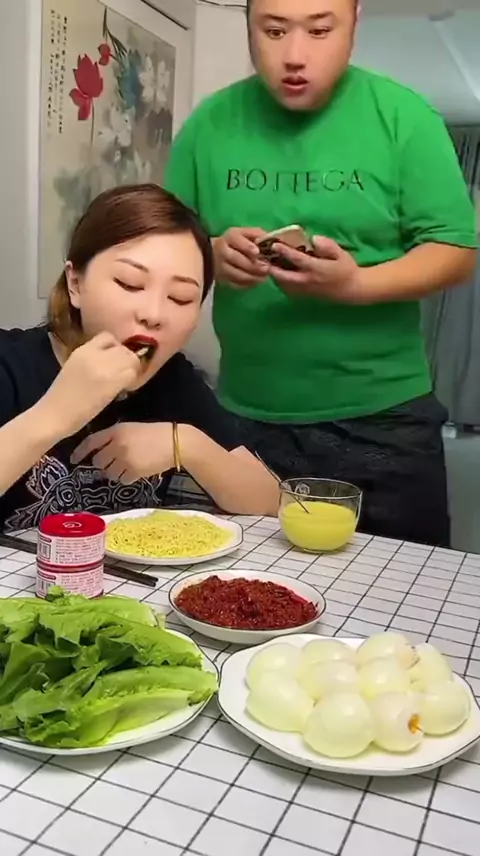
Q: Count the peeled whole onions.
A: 10